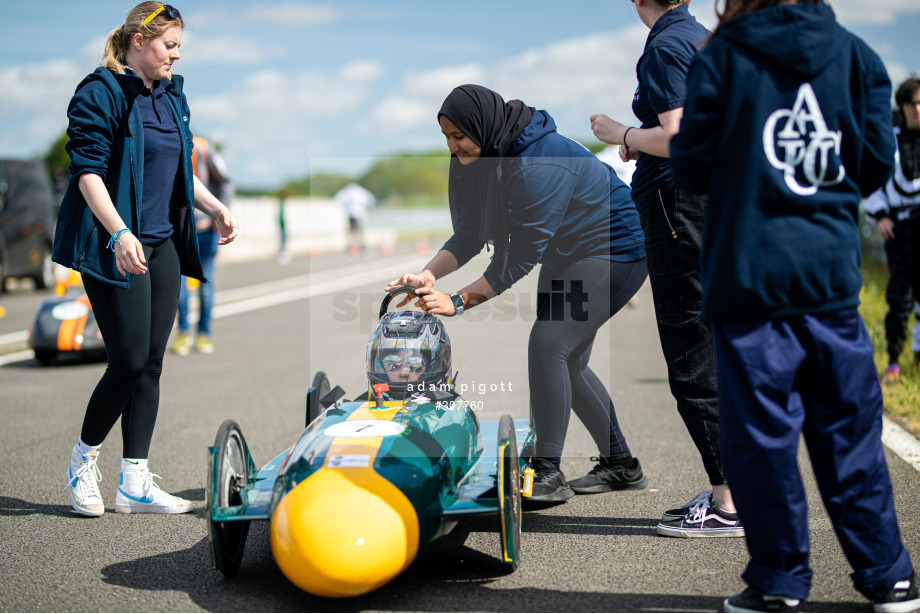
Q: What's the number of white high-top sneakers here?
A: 2